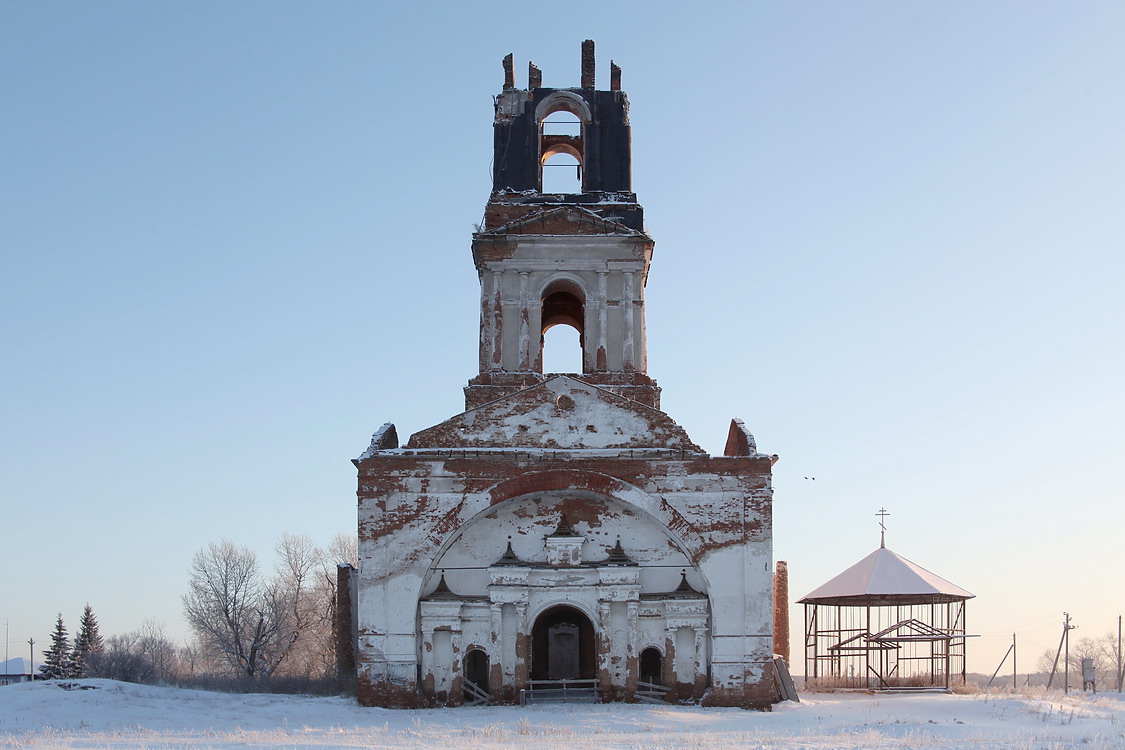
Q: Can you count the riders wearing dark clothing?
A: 0